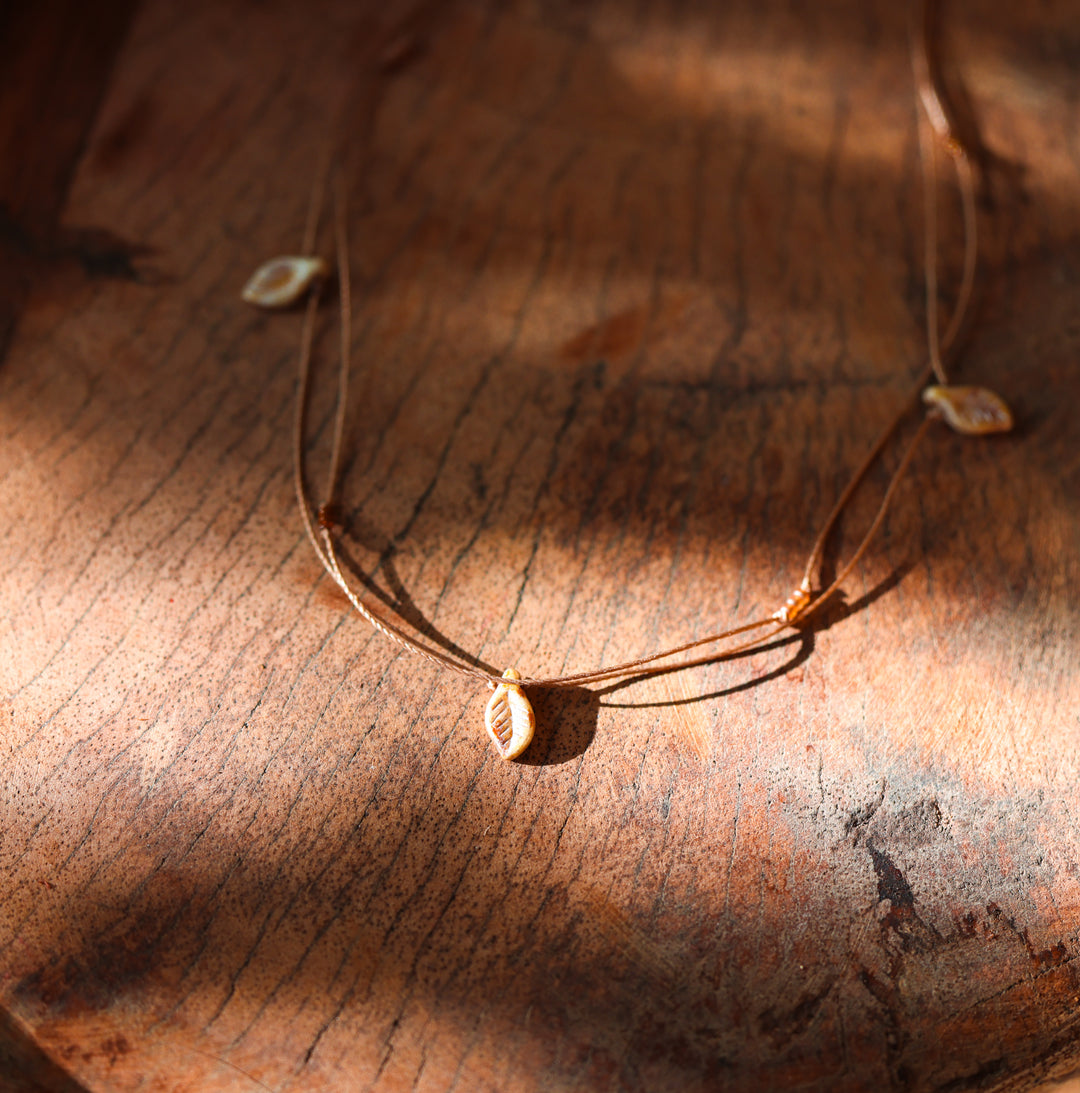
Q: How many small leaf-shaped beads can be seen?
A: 3